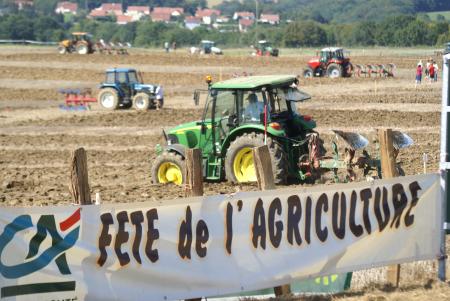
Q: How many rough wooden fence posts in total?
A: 4